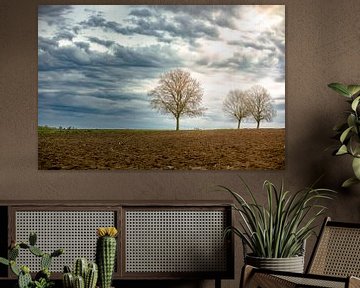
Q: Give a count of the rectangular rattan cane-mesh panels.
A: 2